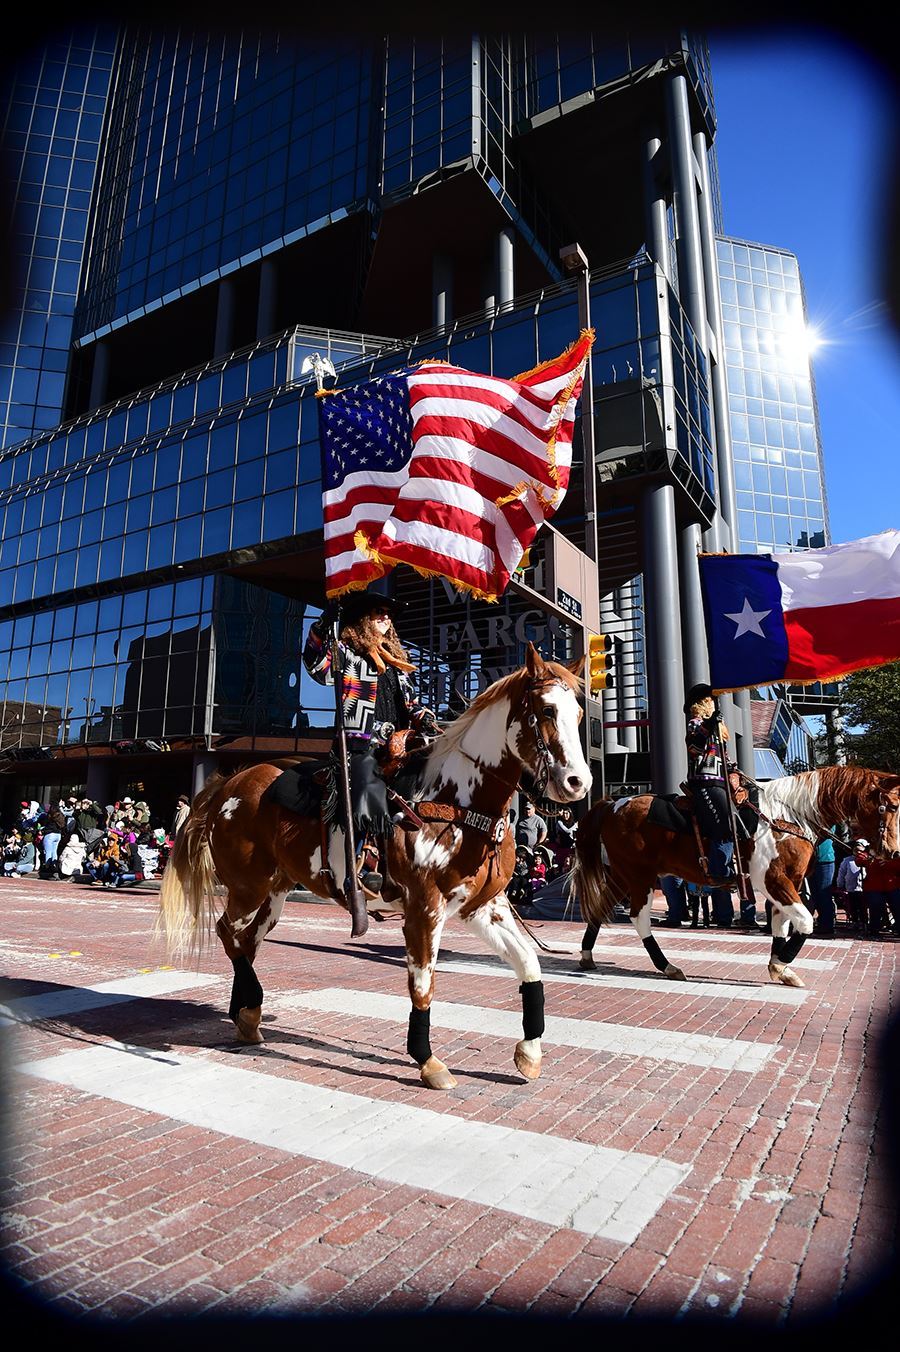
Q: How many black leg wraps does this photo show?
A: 8